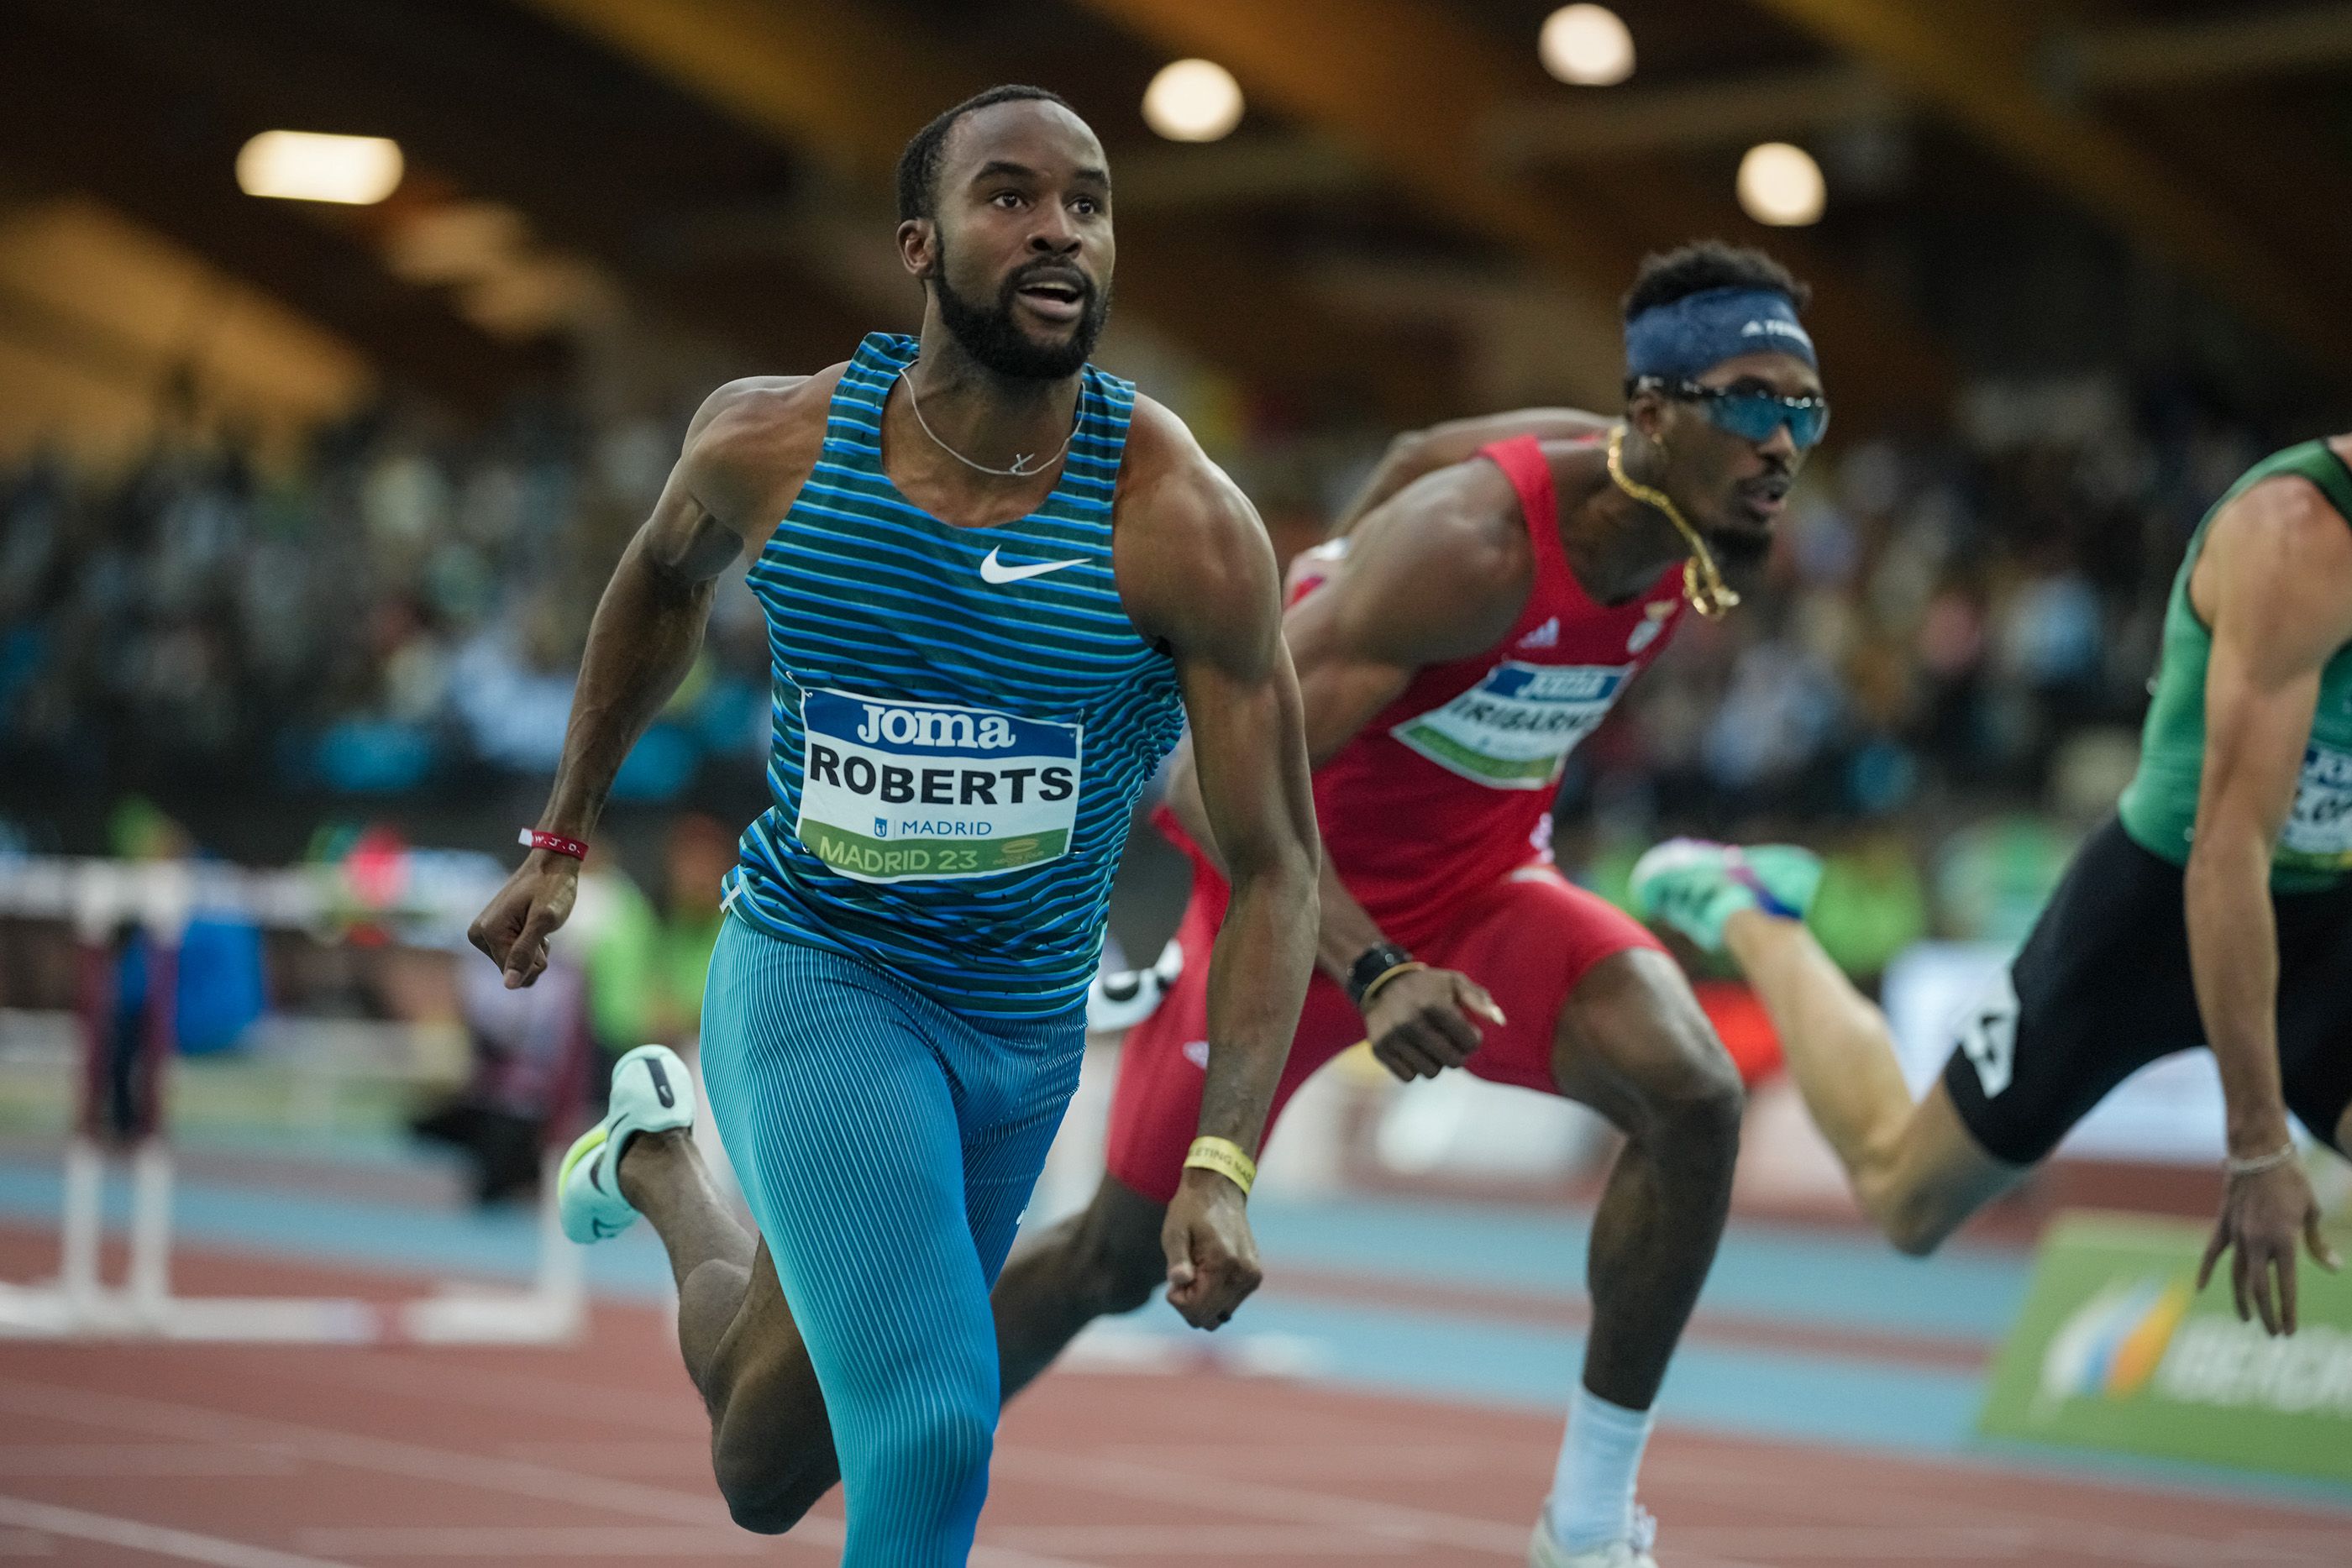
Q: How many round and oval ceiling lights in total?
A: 4